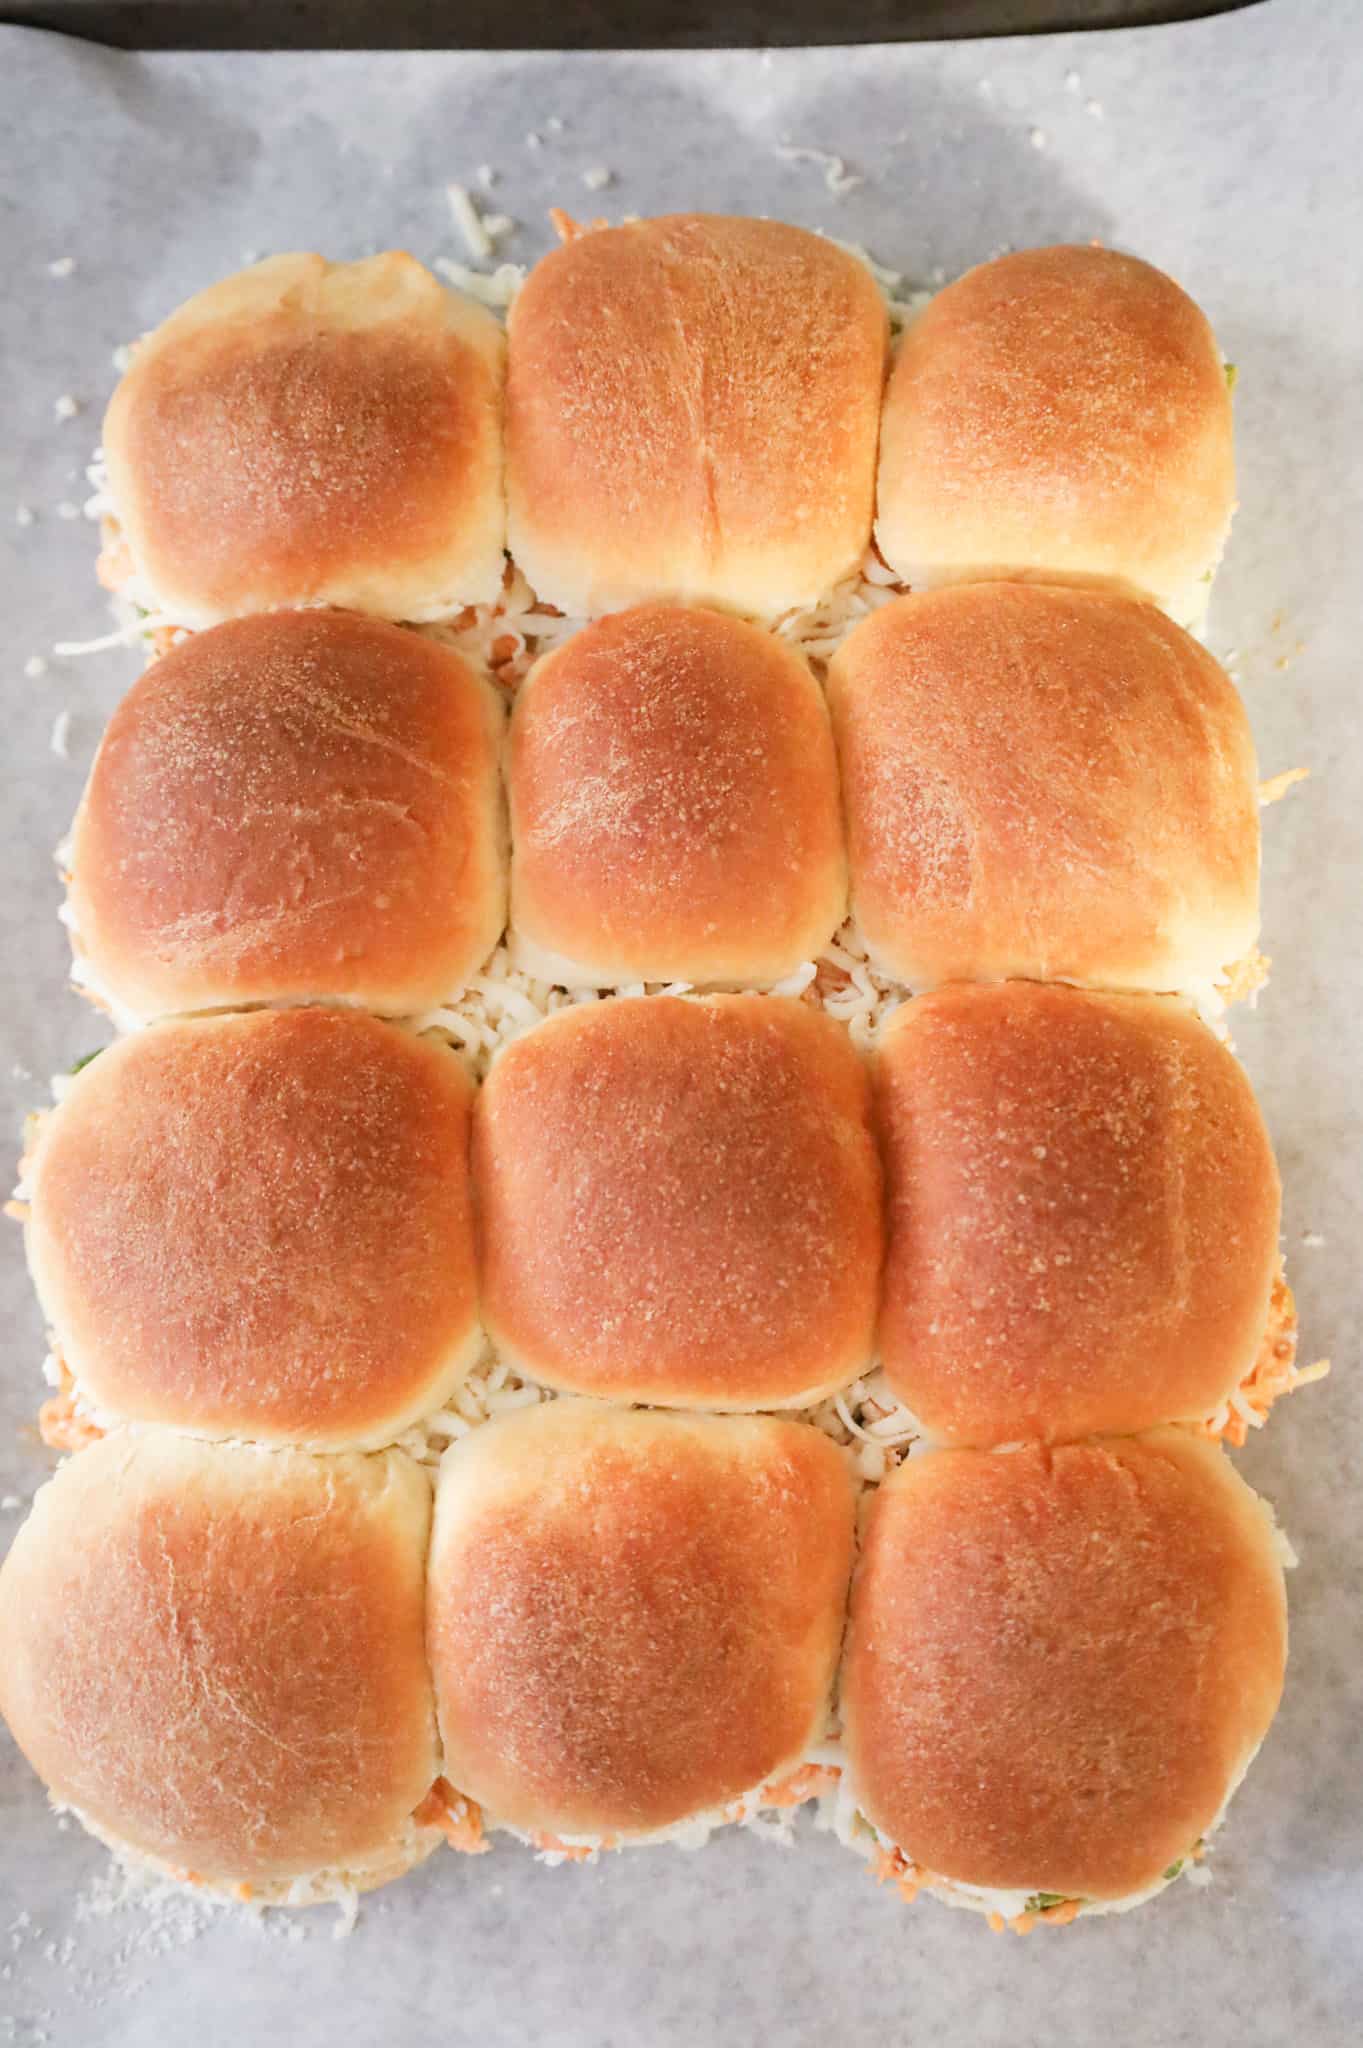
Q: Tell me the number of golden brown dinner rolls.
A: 12